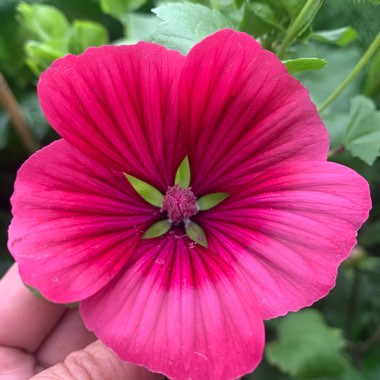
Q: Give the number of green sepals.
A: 5